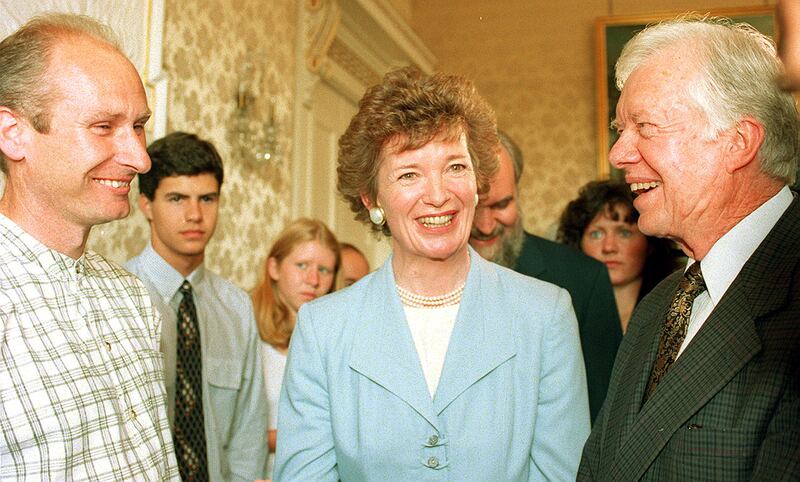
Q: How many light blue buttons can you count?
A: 2